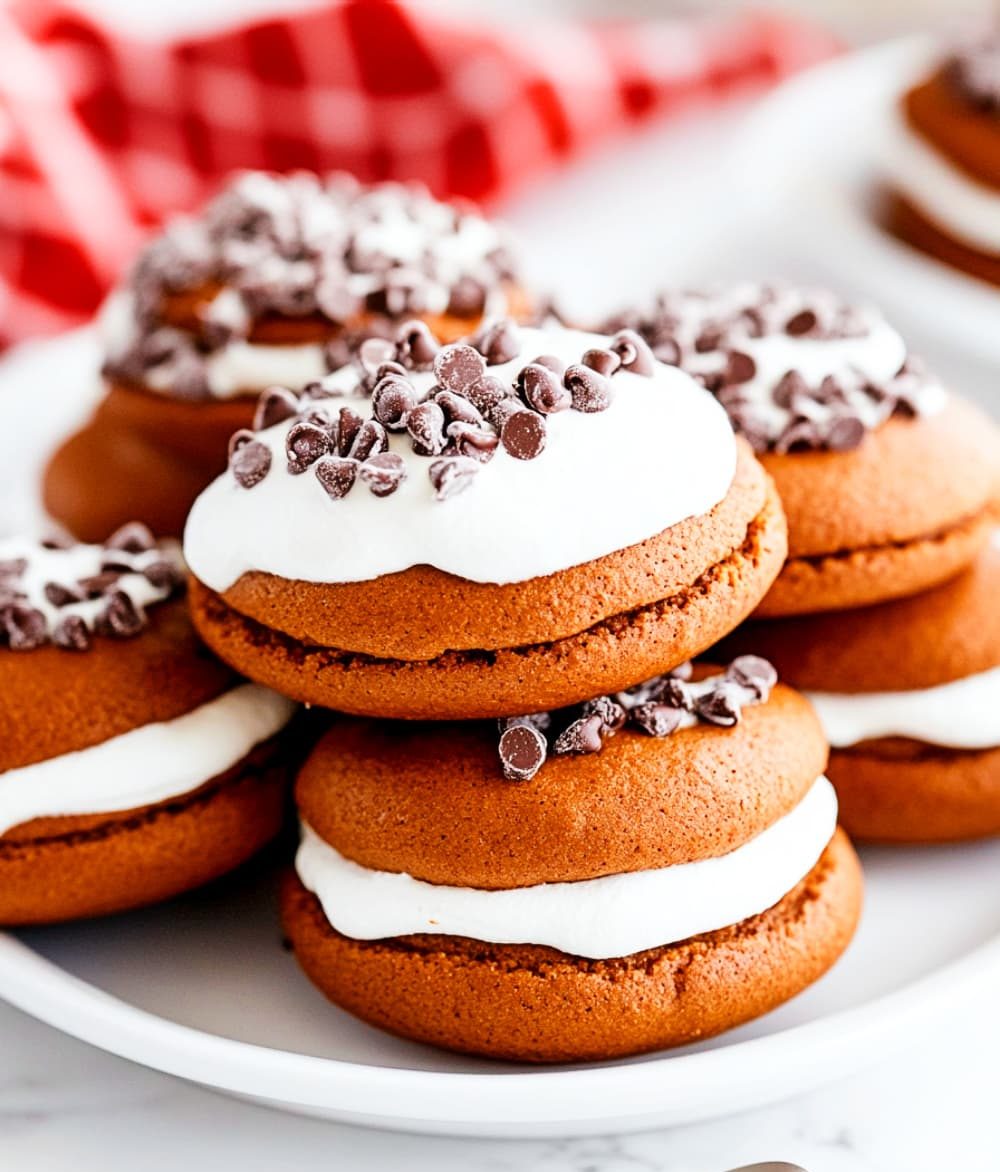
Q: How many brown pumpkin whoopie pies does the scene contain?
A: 7